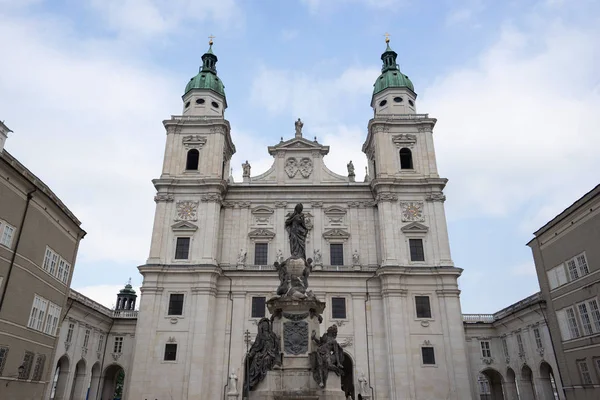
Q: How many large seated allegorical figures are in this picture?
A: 2